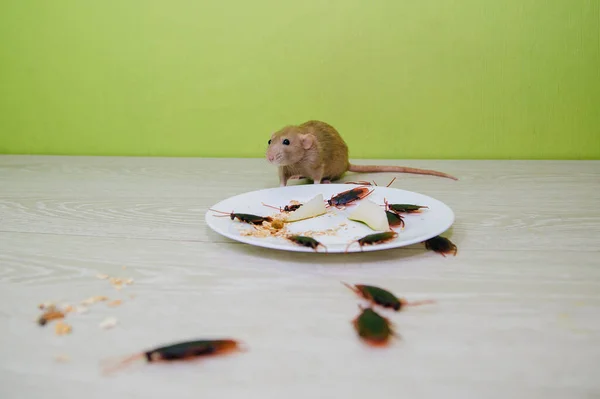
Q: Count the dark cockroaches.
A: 11